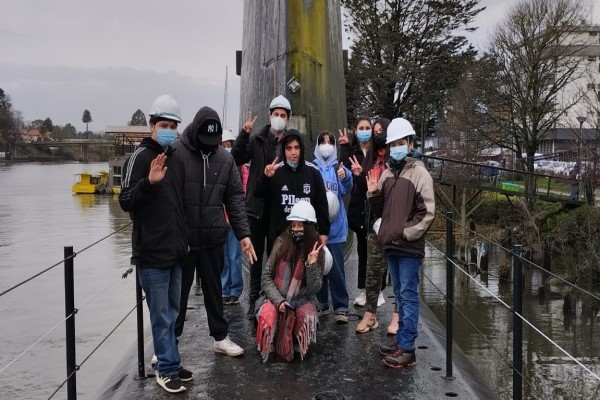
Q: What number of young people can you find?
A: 10